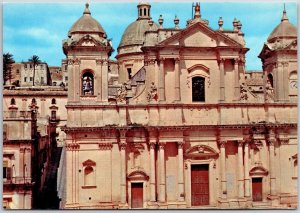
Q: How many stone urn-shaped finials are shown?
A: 6